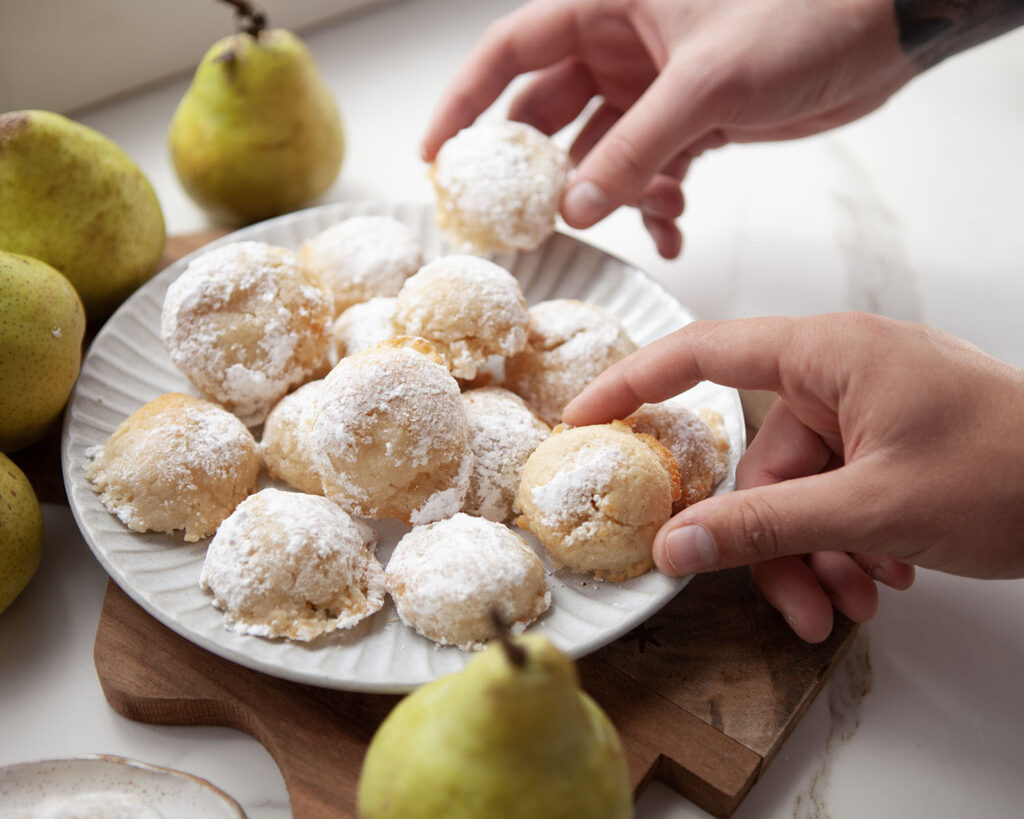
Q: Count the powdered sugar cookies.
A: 14